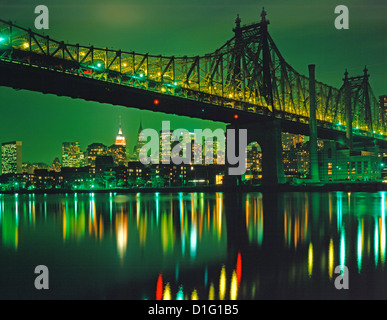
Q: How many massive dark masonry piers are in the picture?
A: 1